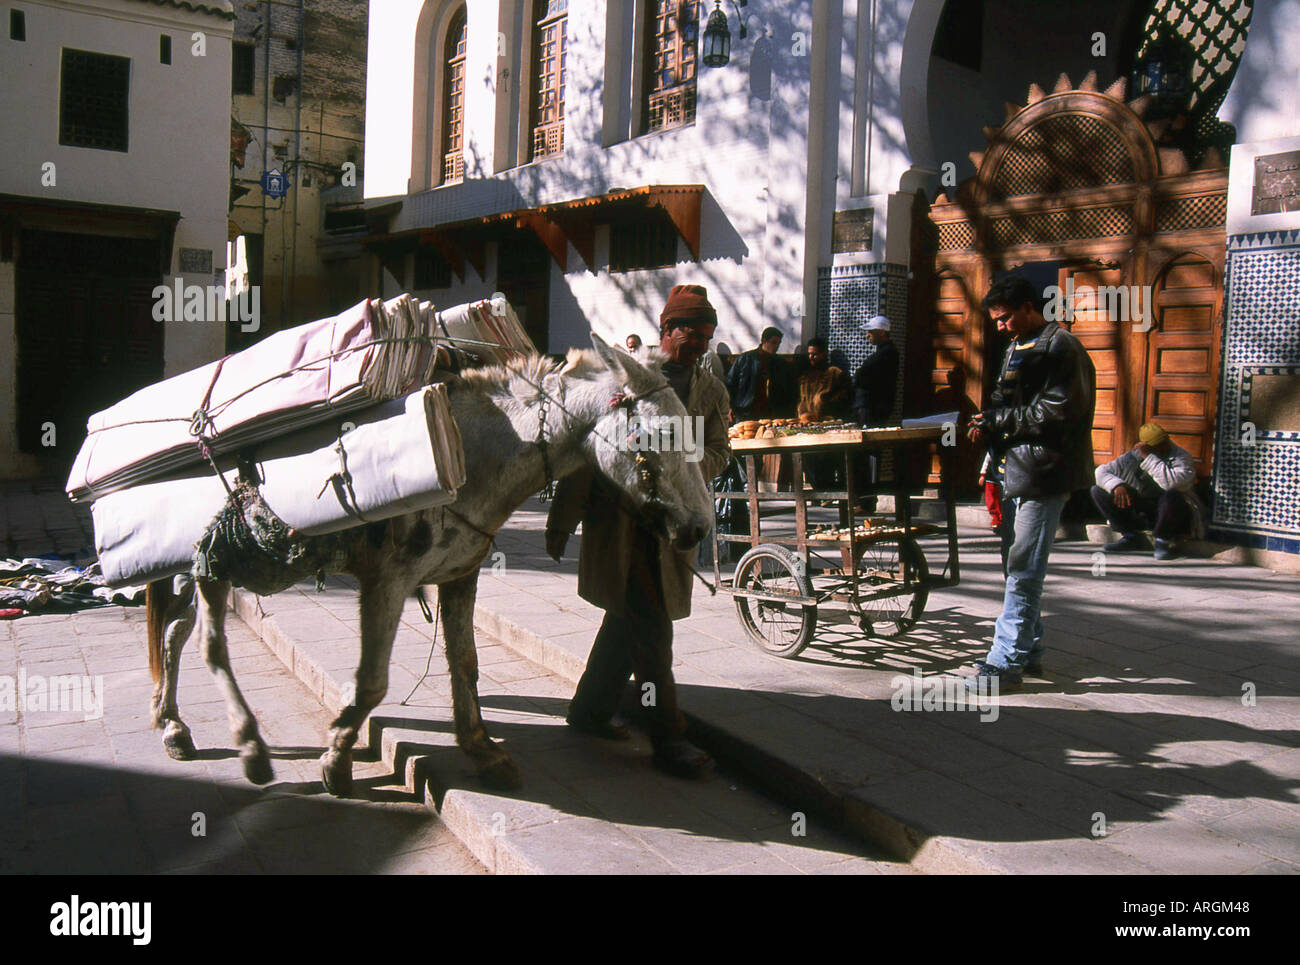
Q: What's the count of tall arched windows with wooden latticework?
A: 3